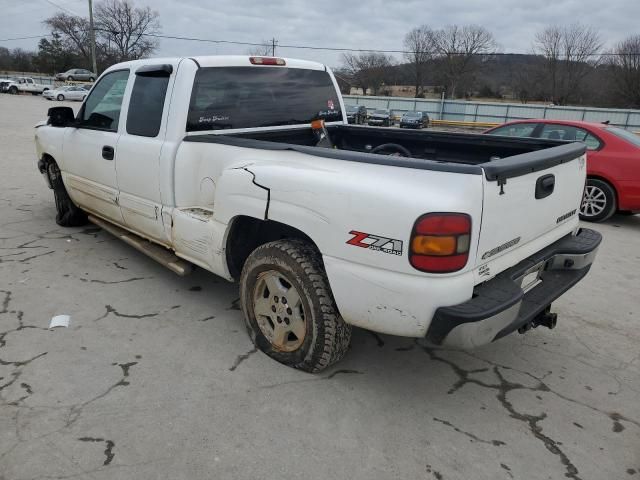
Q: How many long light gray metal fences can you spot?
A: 1